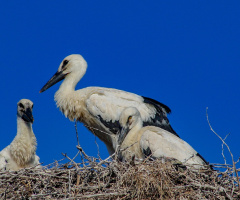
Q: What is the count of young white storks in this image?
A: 3